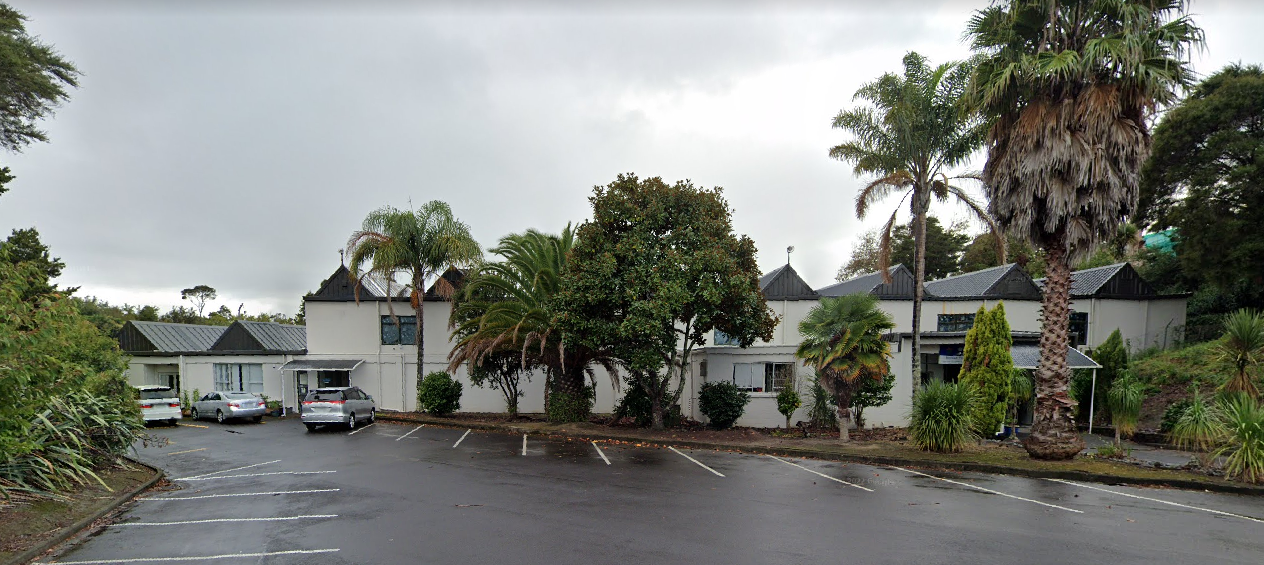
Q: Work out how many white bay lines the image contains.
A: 14